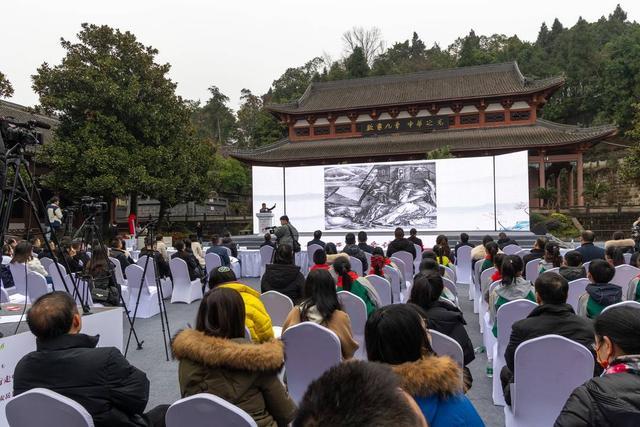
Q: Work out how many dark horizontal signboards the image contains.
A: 1